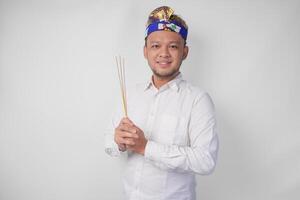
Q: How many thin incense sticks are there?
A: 3